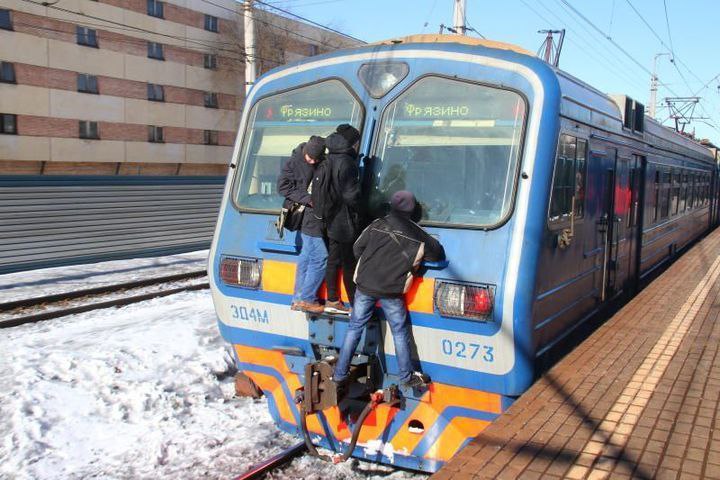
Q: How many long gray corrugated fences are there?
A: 1